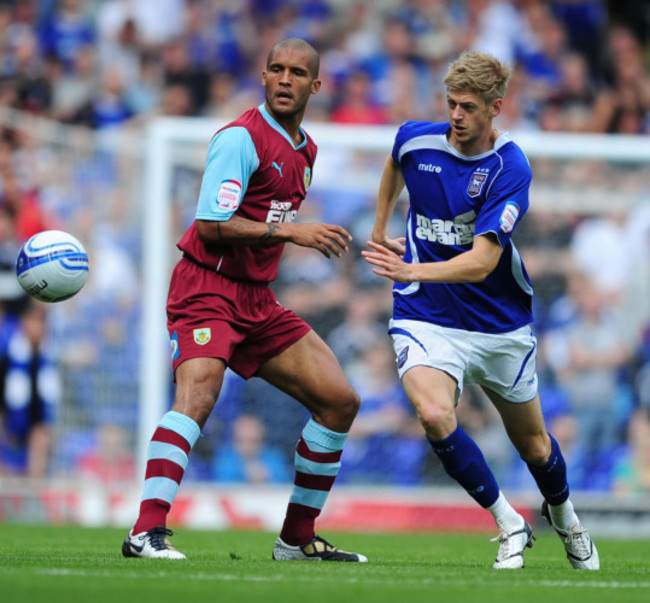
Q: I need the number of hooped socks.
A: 2